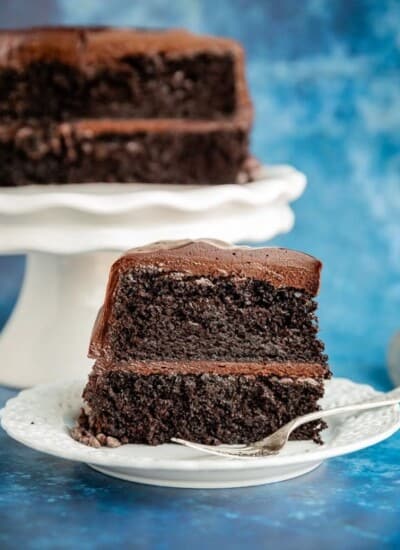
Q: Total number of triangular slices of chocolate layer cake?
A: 1